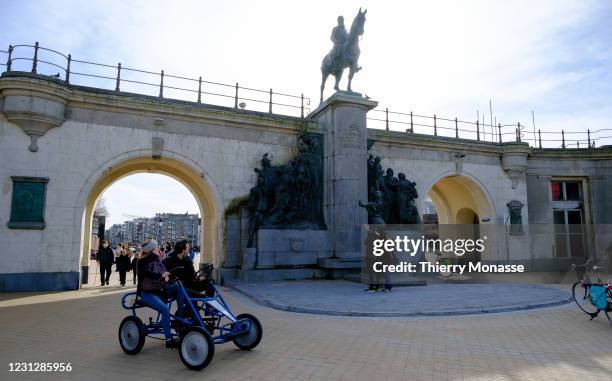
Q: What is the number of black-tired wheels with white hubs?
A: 3